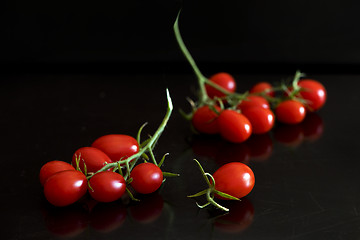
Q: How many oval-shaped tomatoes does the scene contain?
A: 15